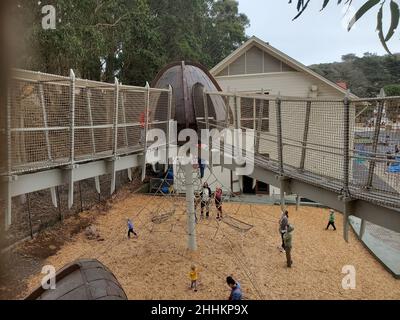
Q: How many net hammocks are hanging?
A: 2